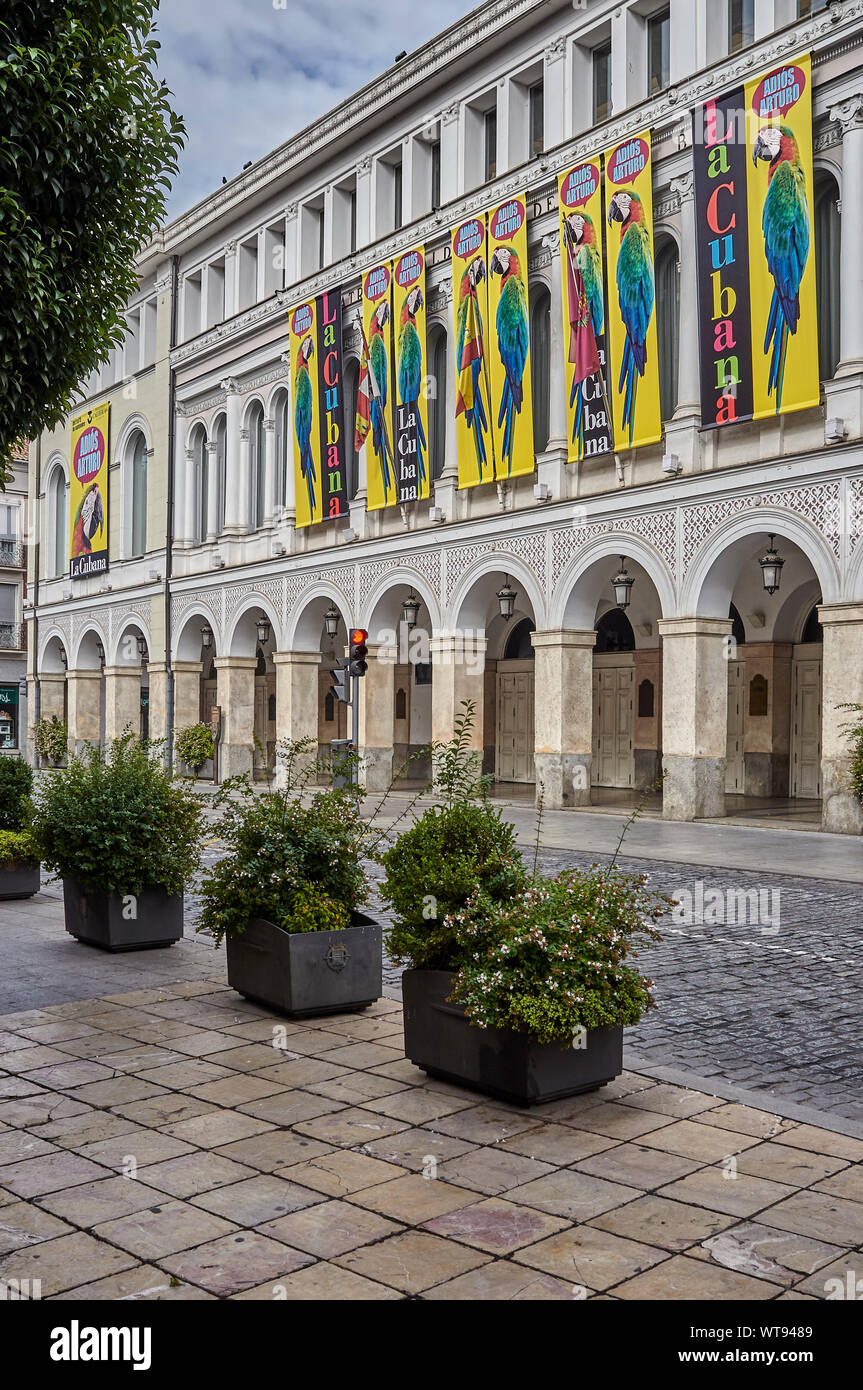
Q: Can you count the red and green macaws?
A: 9